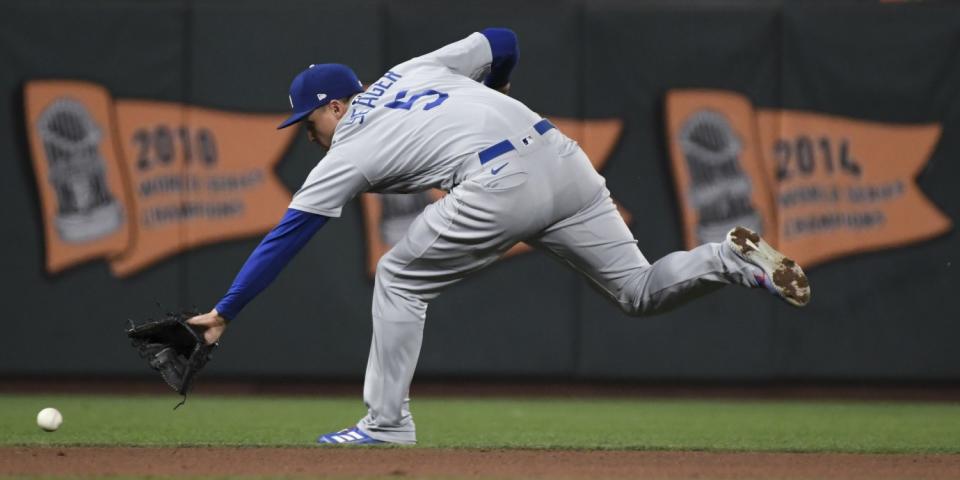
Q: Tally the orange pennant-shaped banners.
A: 3